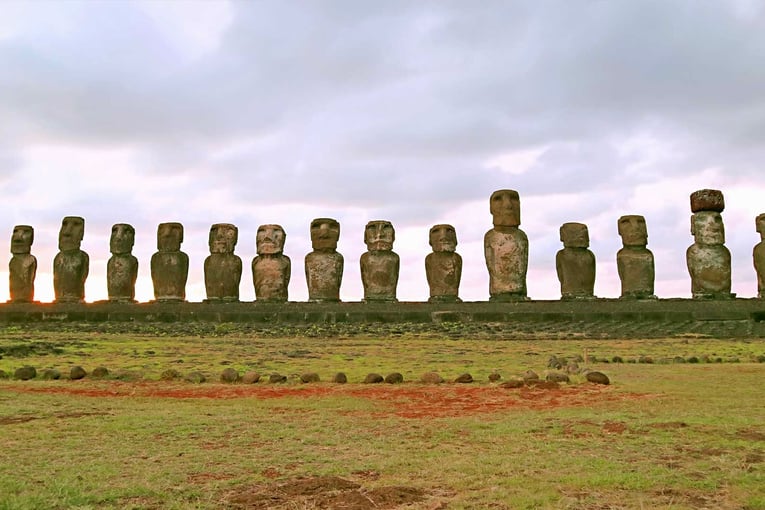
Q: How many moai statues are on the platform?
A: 14